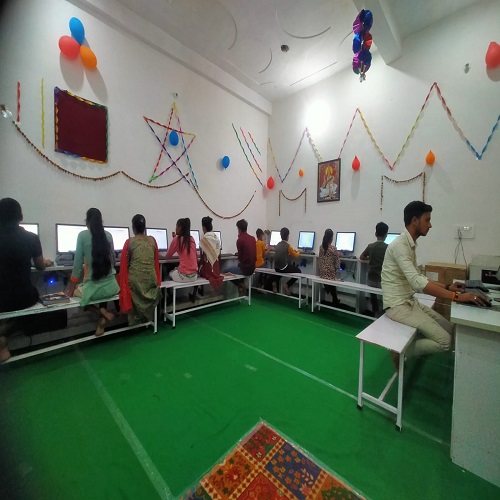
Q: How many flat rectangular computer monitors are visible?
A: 10